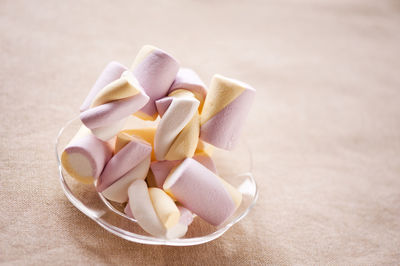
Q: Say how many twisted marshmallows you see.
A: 4